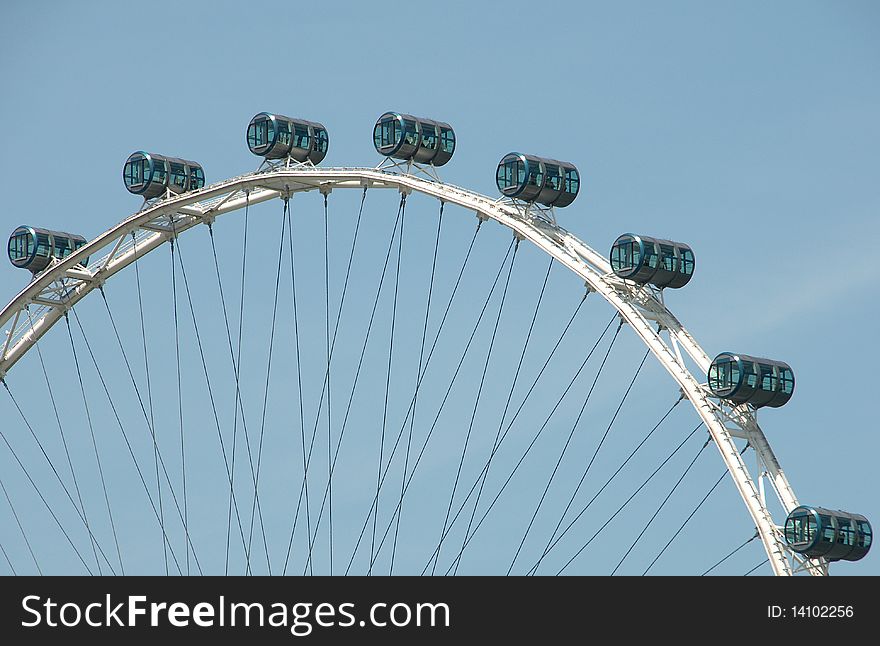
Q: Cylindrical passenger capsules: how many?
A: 8